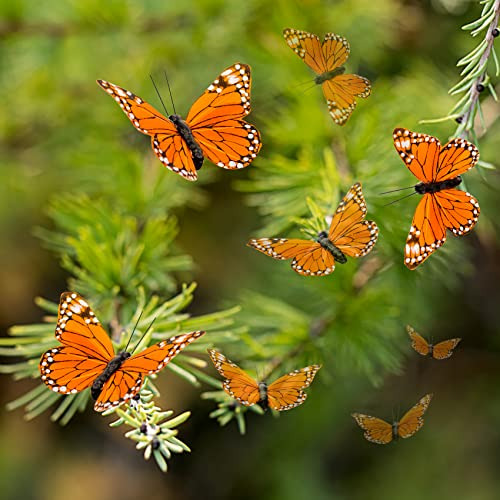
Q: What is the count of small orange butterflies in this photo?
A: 2